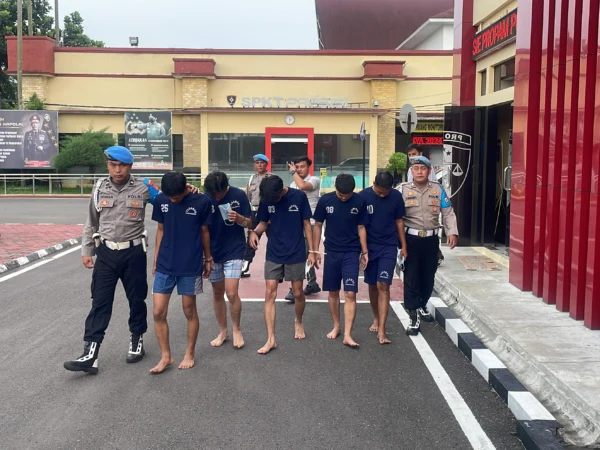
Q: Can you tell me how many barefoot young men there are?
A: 5